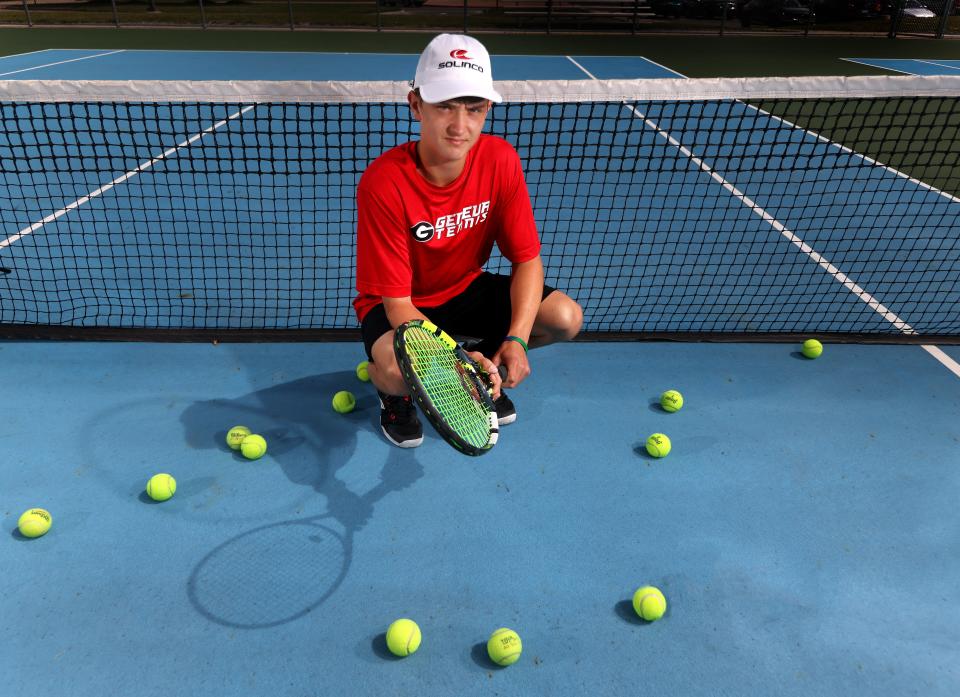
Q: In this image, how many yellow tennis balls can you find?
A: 12